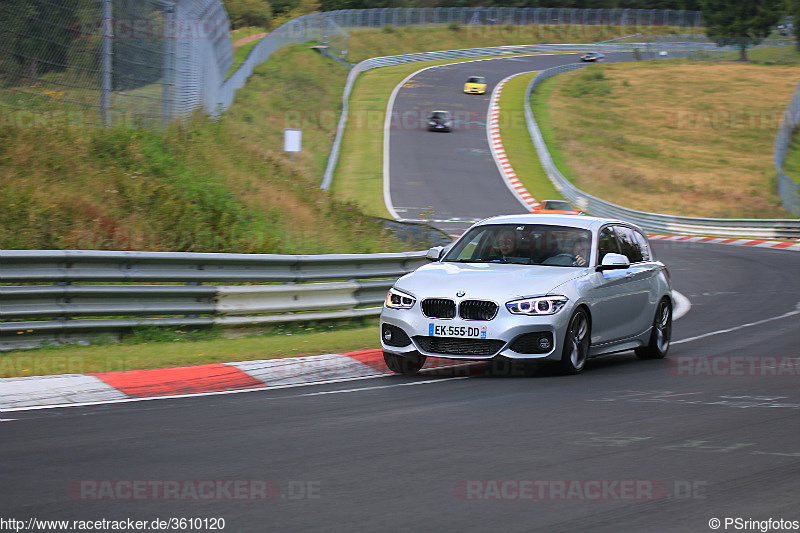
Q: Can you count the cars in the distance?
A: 4